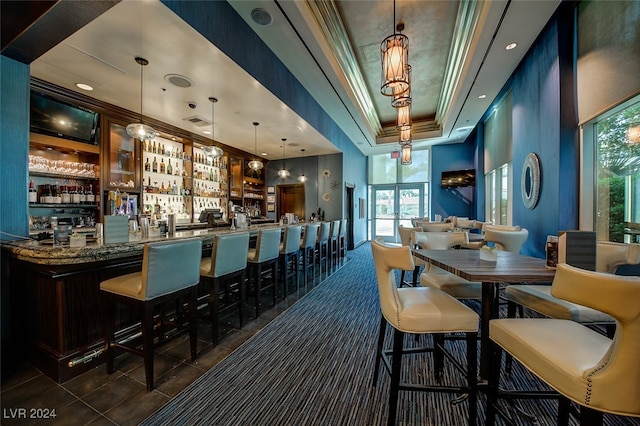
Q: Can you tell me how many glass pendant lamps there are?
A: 5